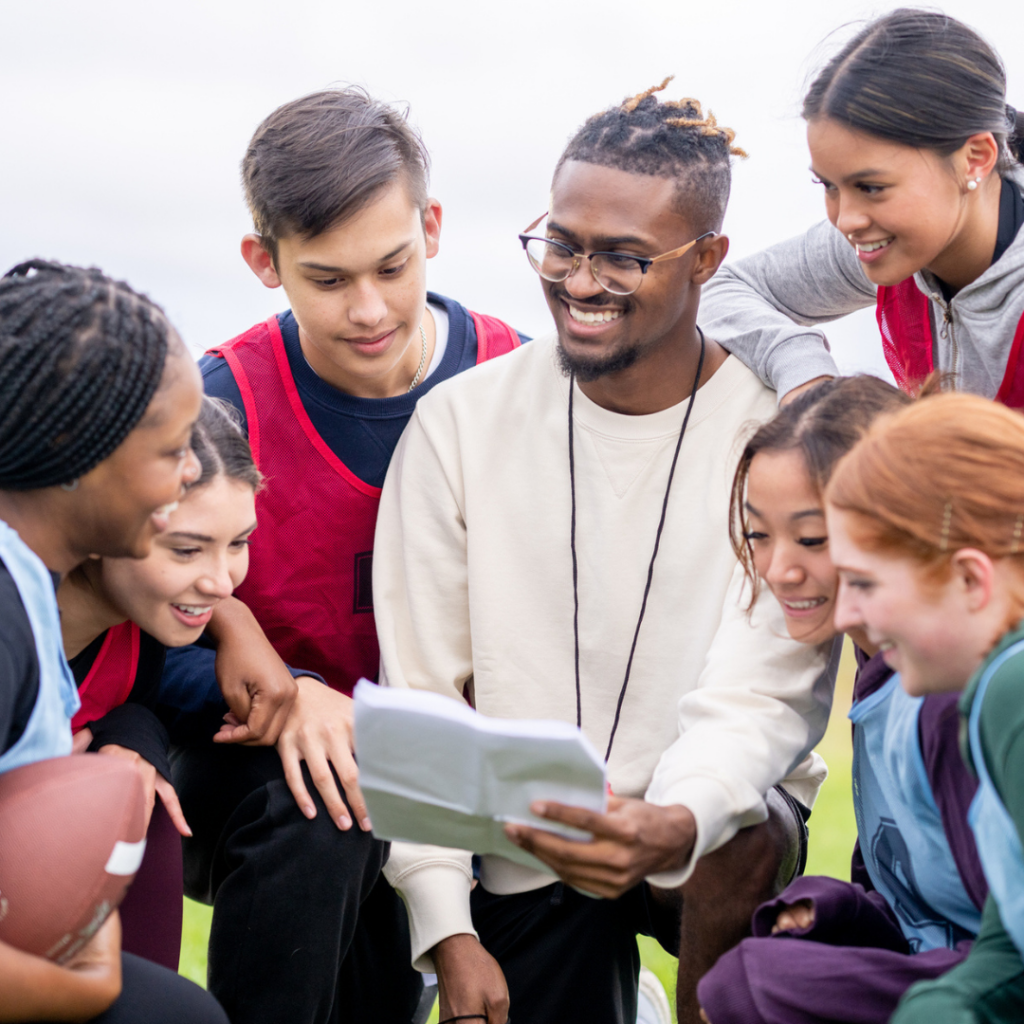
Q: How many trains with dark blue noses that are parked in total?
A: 0